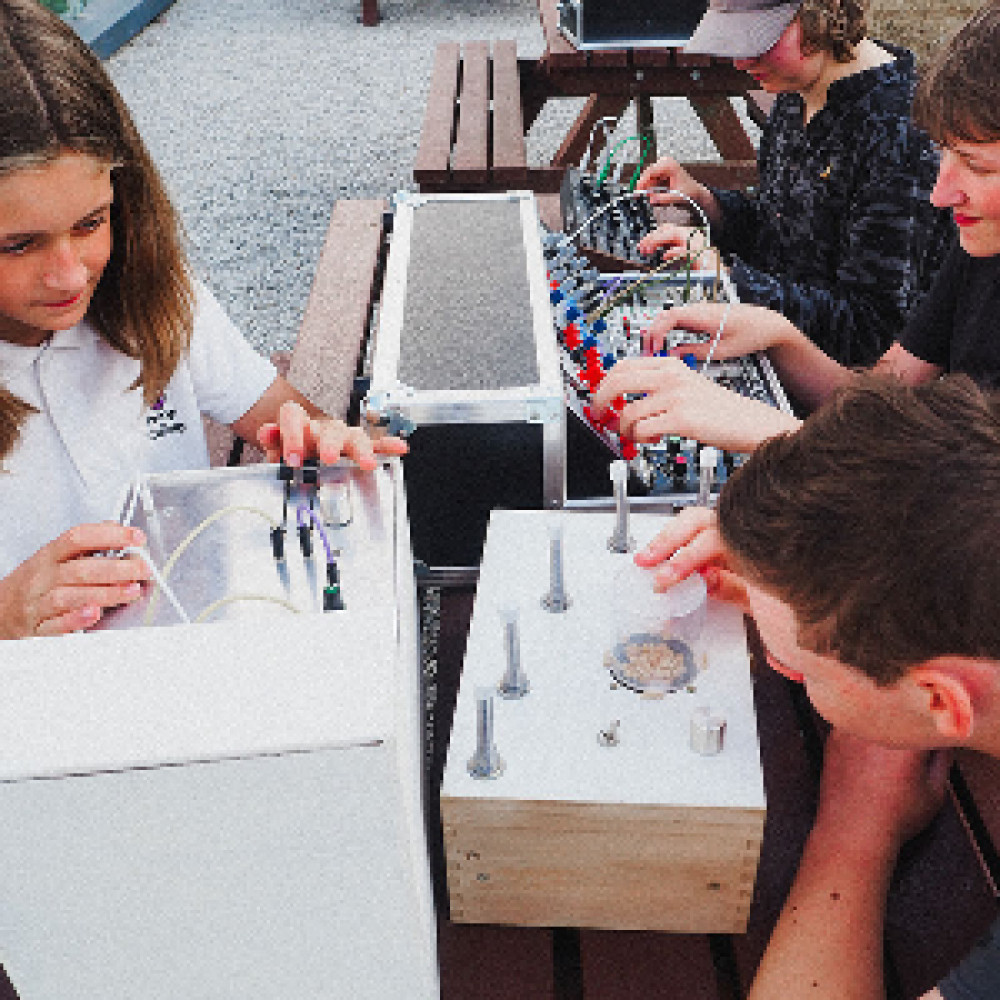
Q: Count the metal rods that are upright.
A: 5